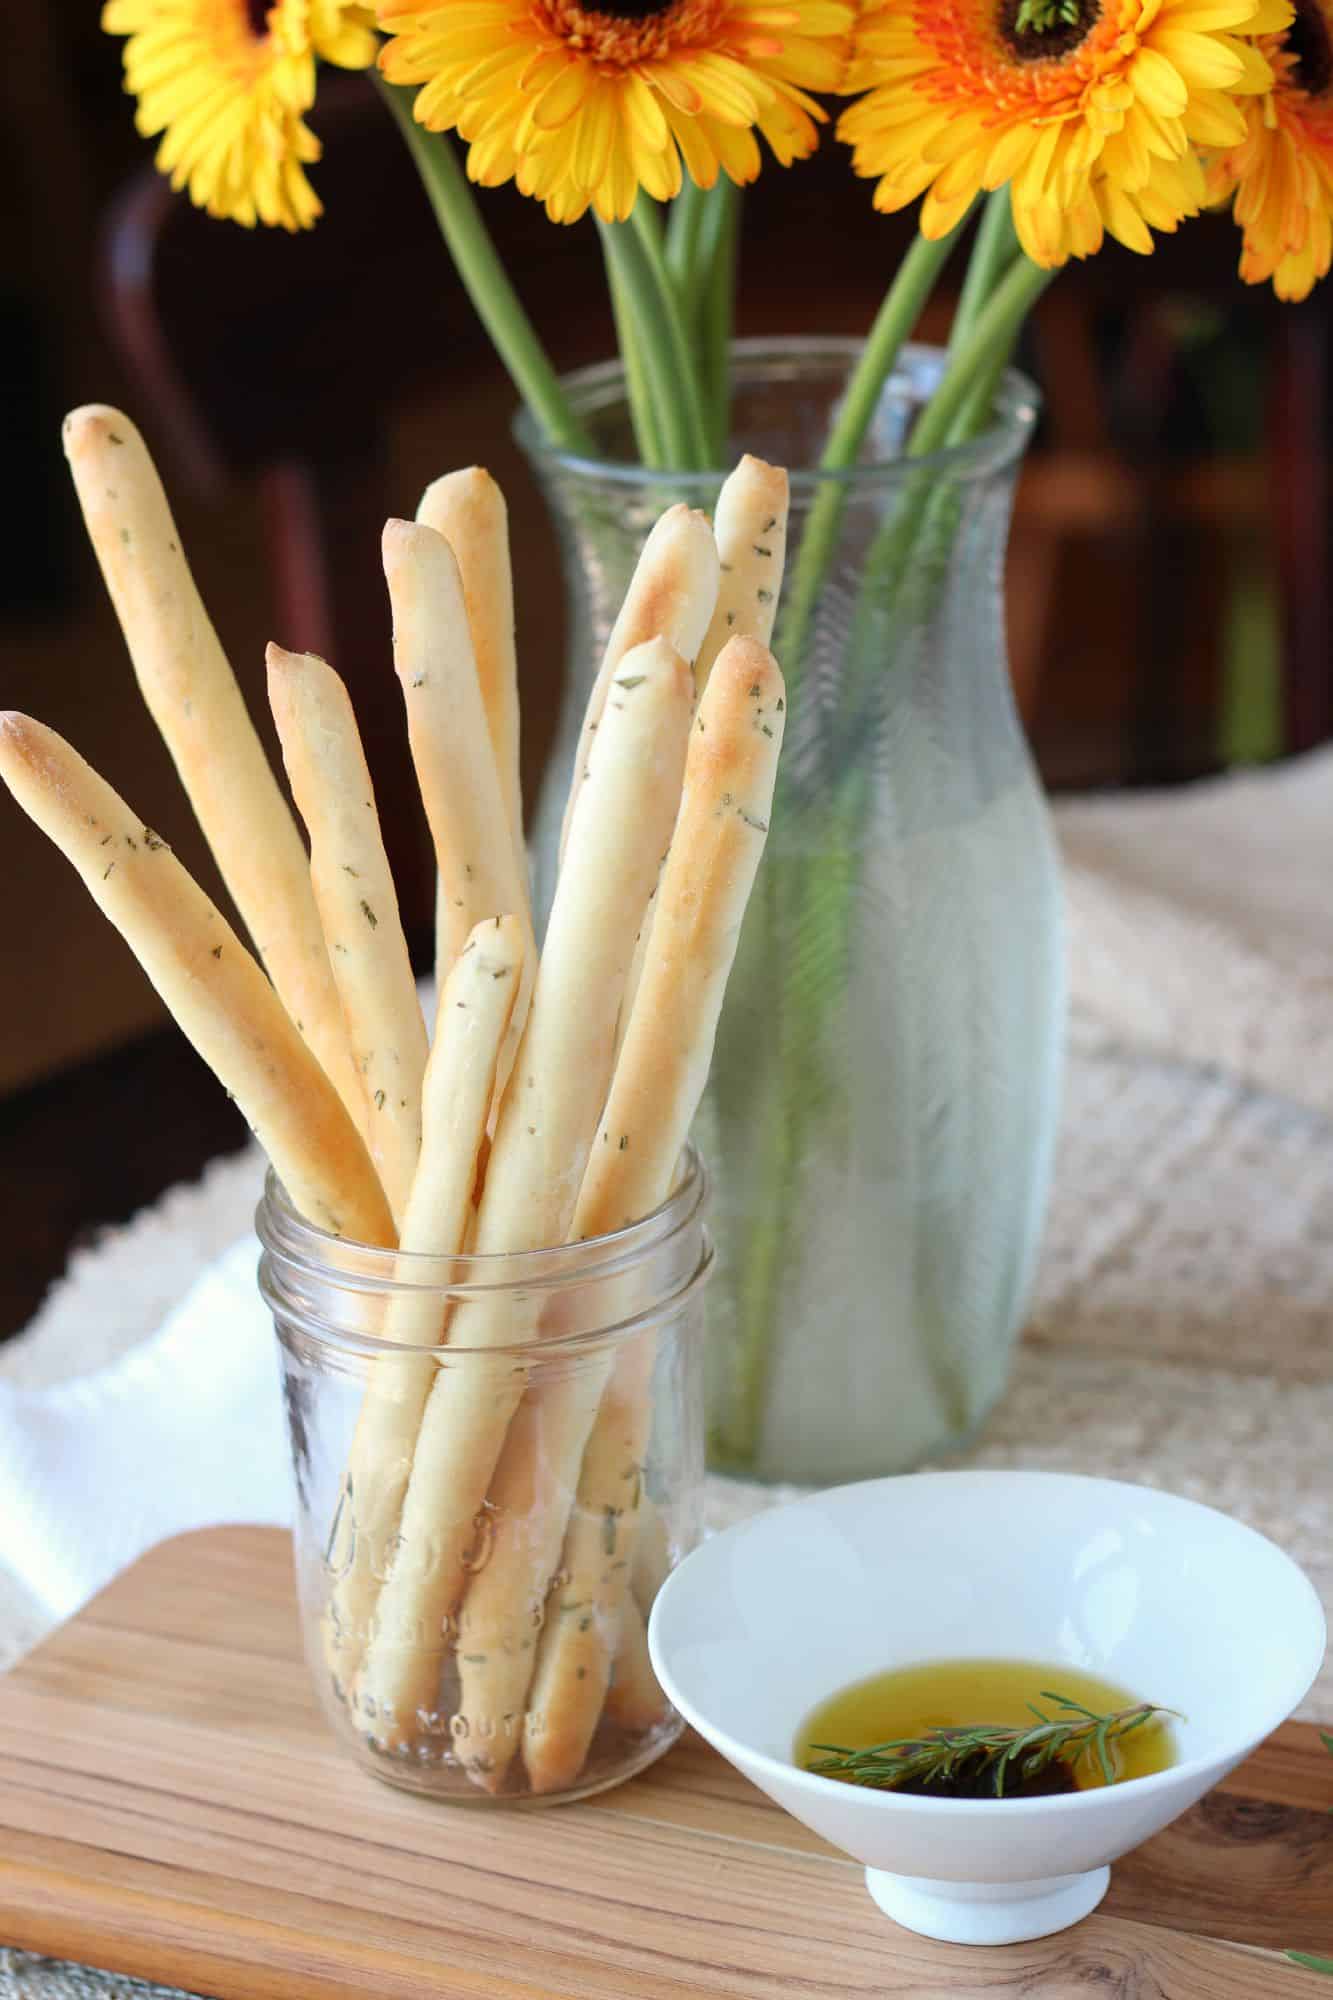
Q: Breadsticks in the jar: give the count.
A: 10